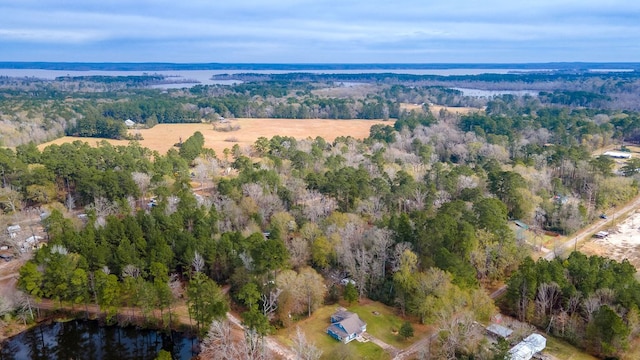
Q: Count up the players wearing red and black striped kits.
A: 0